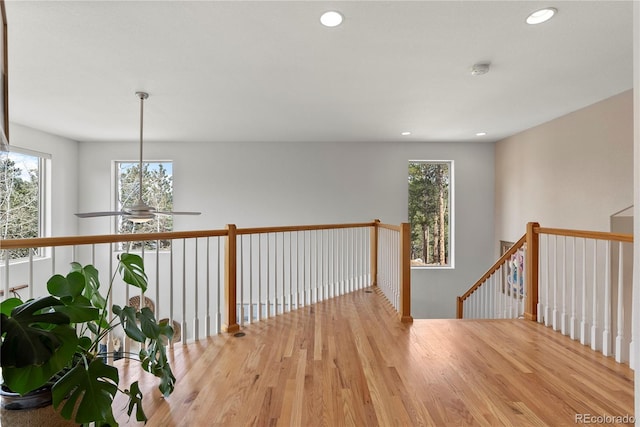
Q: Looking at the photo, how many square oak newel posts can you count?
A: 5